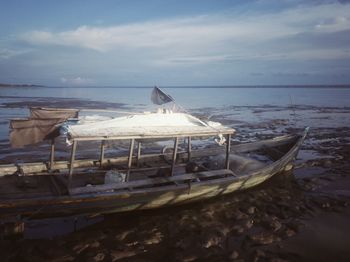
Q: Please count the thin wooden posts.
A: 8